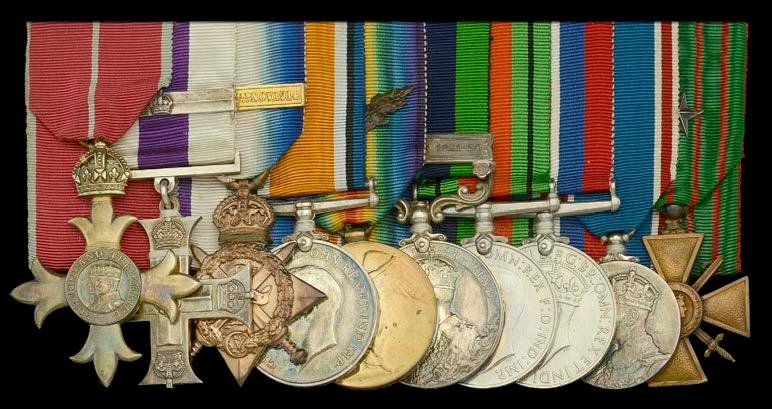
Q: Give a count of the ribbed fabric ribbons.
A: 10